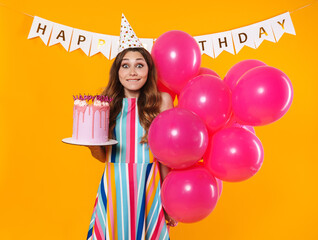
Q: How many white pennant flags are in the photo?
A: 11